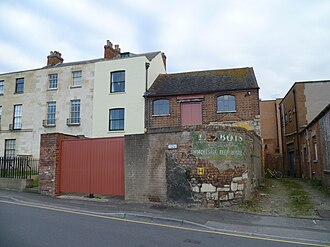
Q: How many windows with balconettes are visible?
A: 3